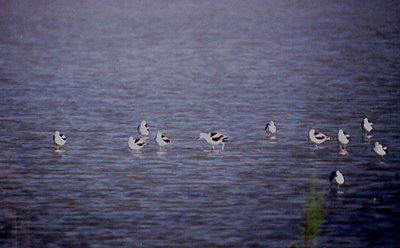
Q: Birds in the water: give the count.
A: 11